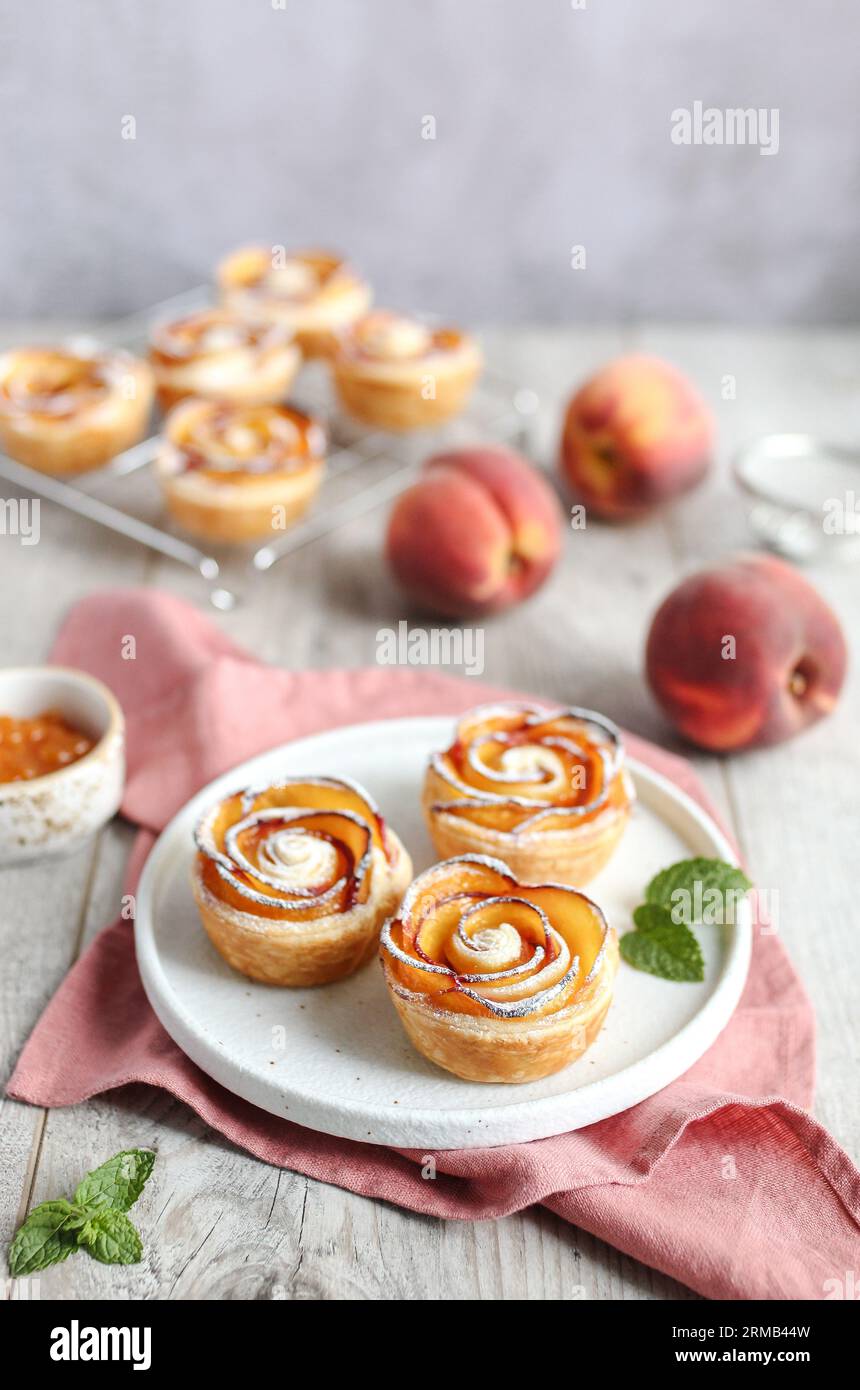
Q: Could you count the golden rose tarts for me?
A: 8